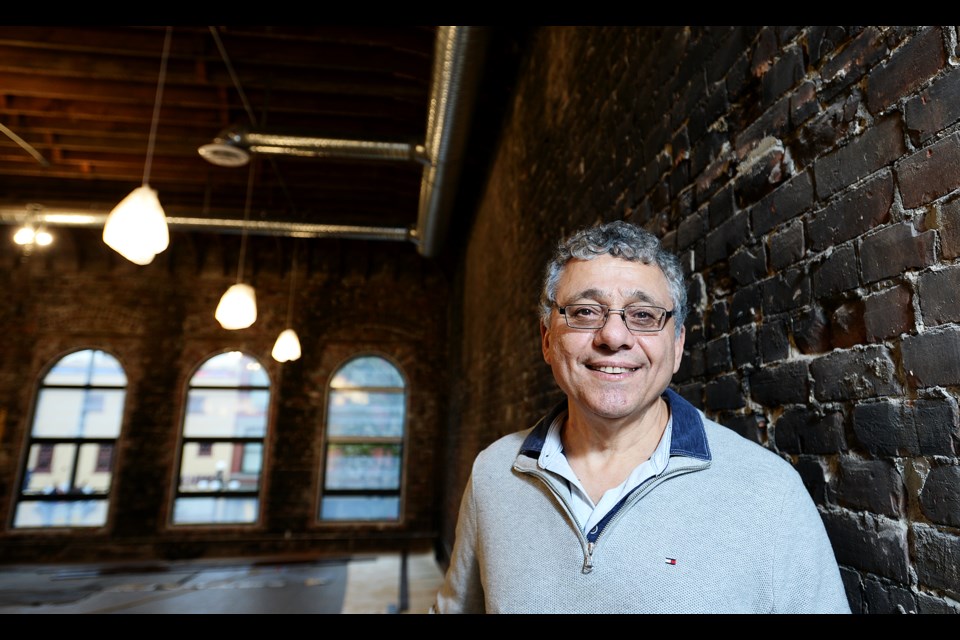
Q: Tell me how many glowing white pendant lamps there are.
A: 3